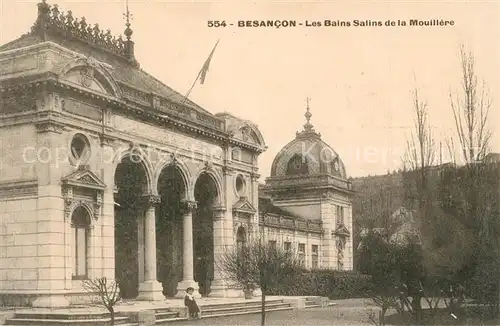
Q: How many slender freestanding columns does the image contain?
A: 2